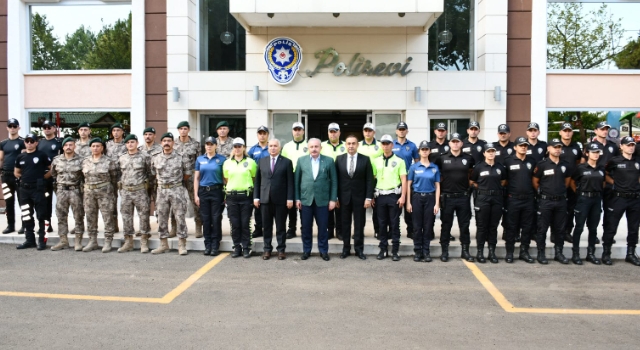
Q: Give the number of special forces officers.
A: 9